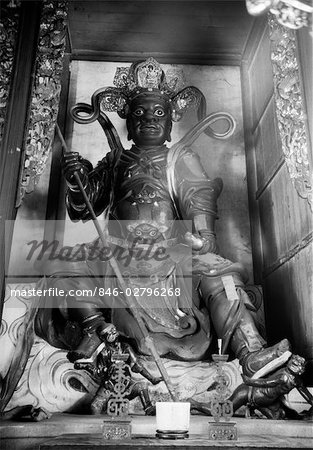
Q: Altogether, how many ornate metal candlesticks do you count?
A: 2